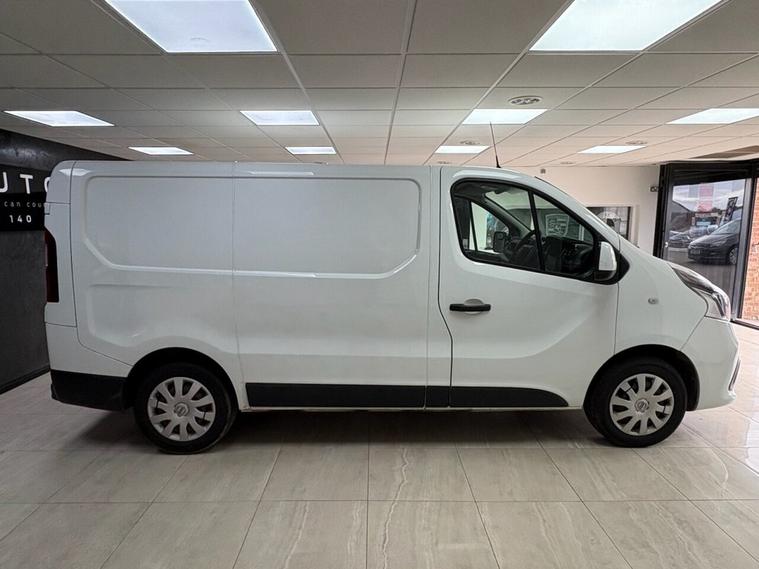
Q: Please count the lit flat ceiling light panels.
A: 10